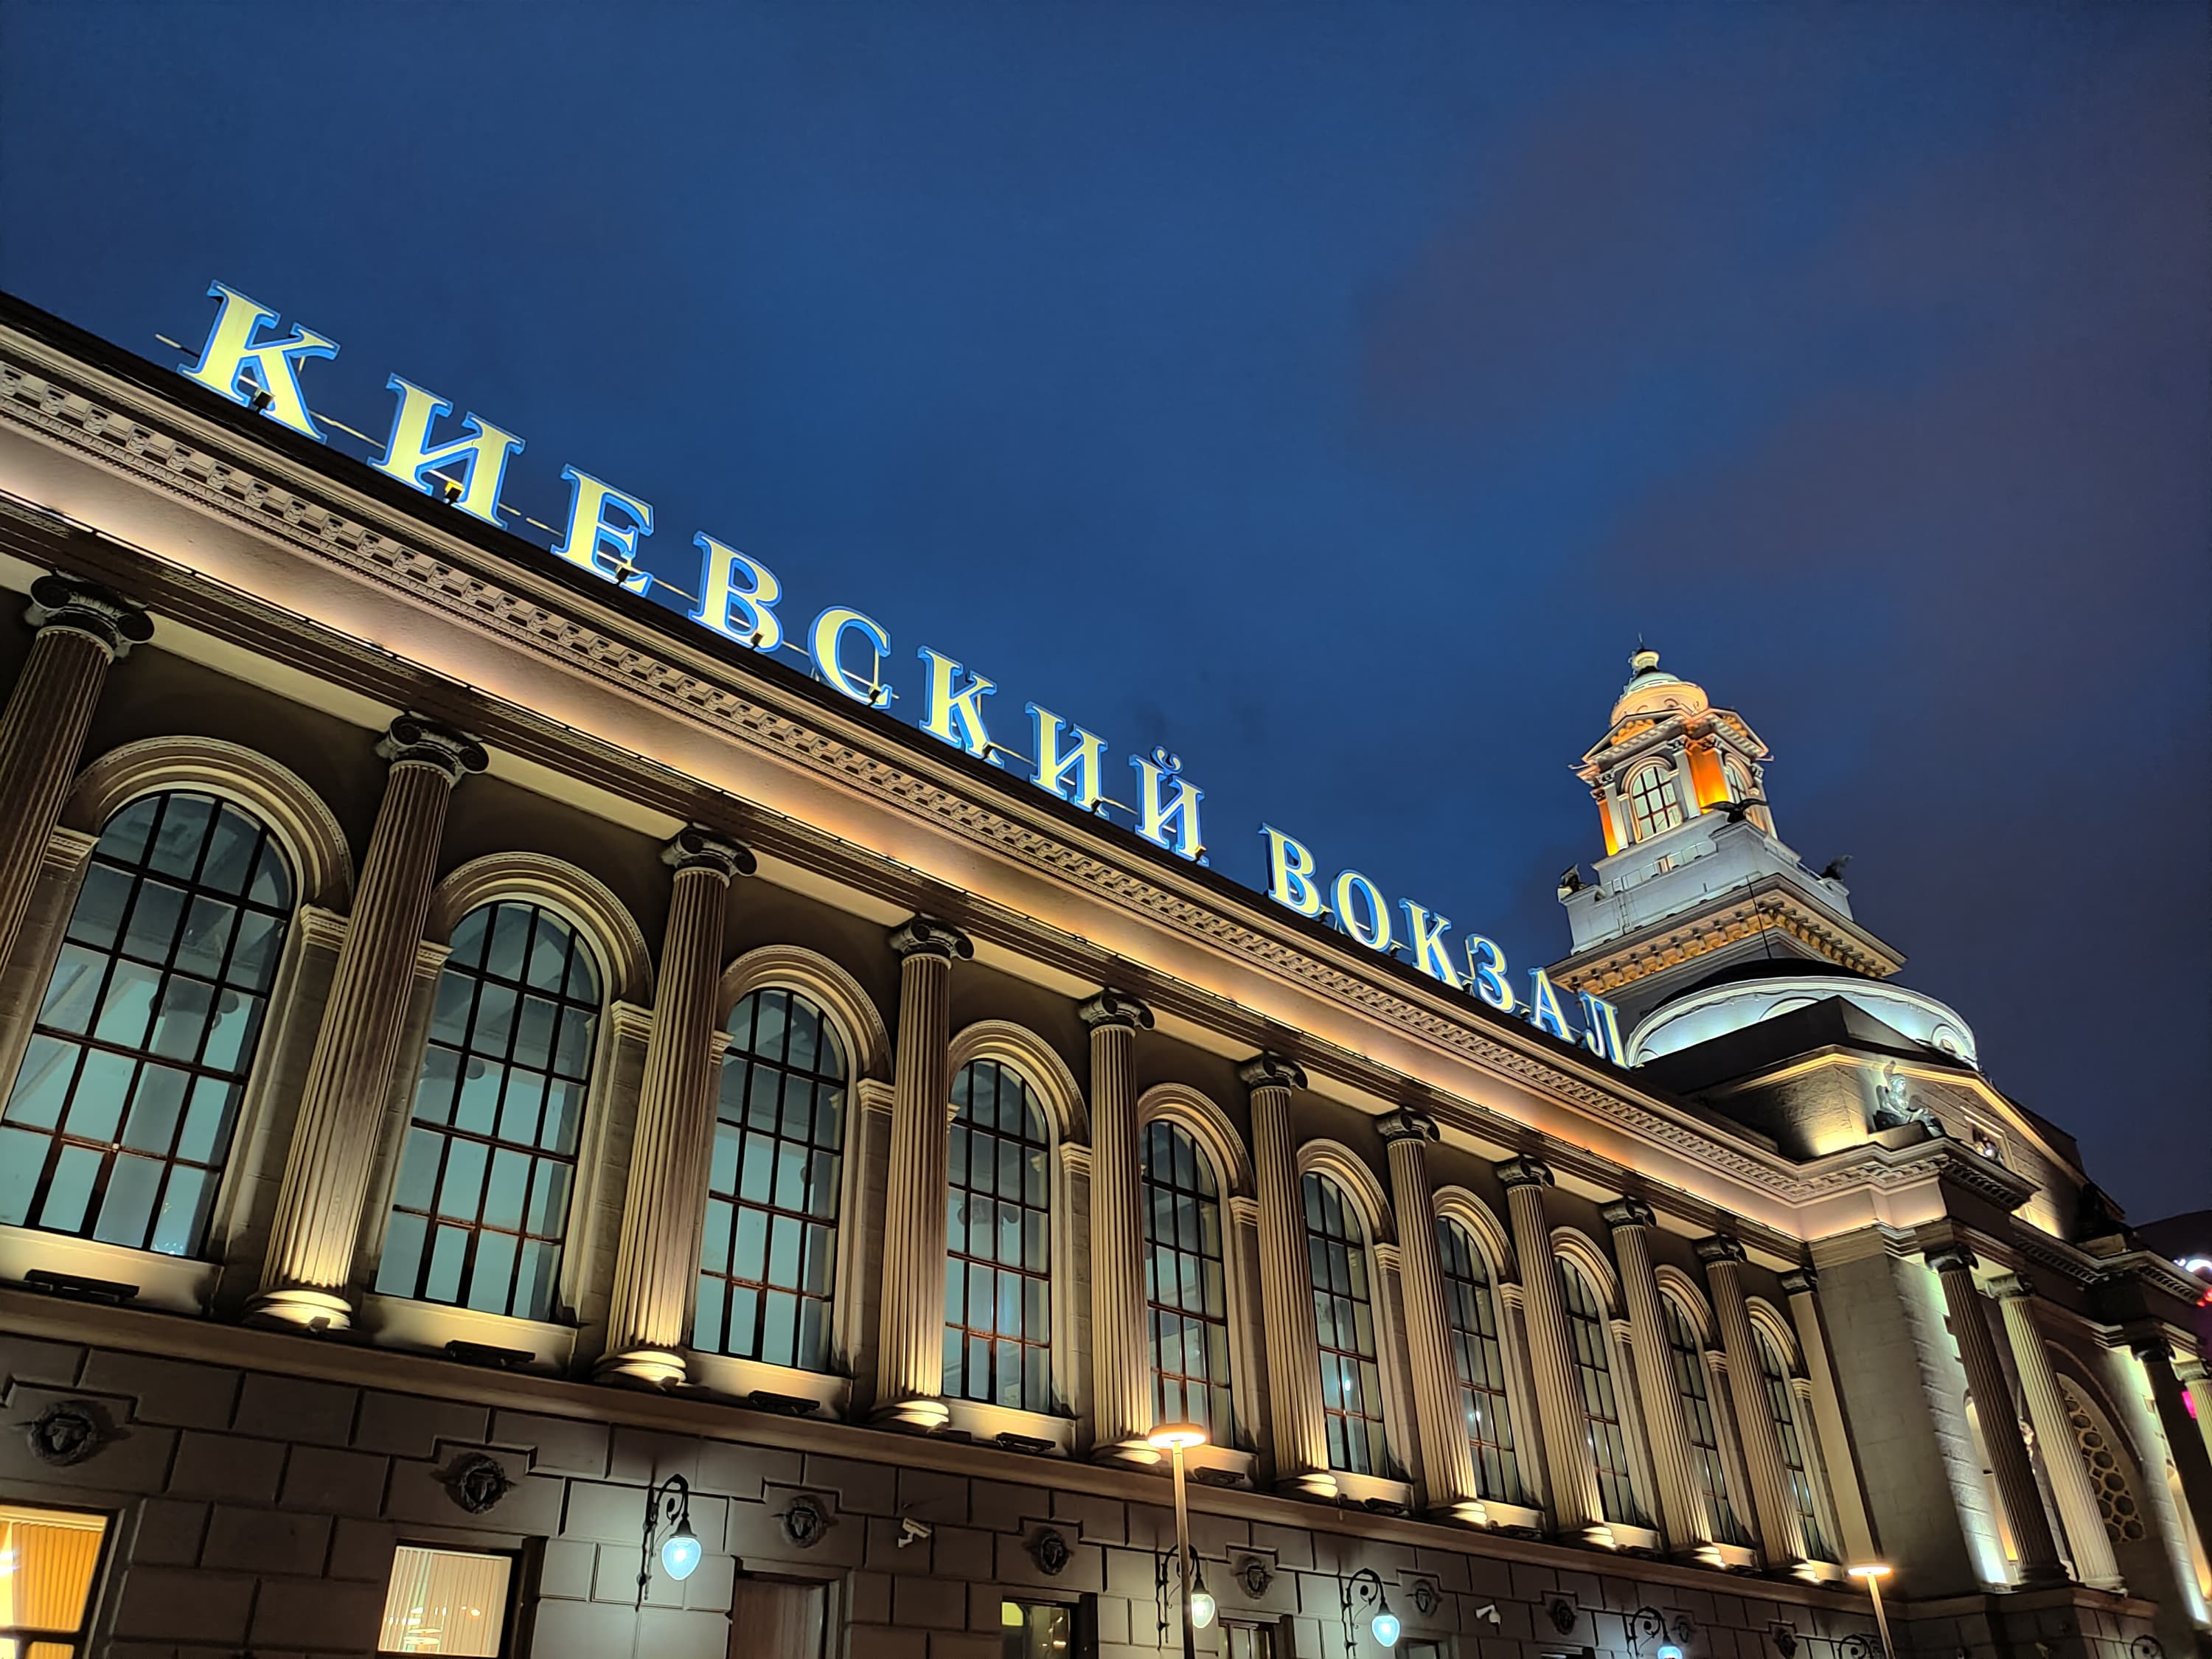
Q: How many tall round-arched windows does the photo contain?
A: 10